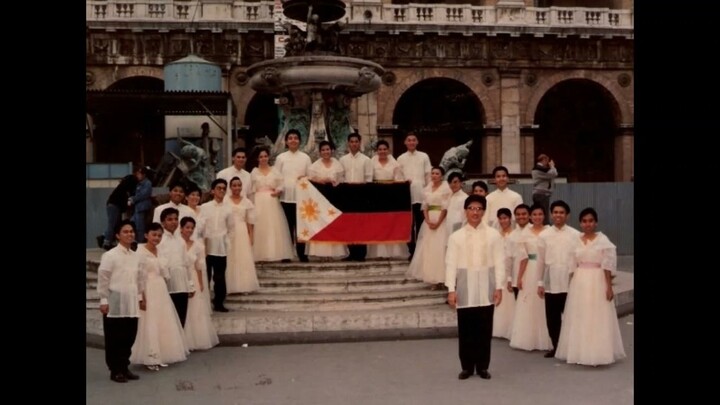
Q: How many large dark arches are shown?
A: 4